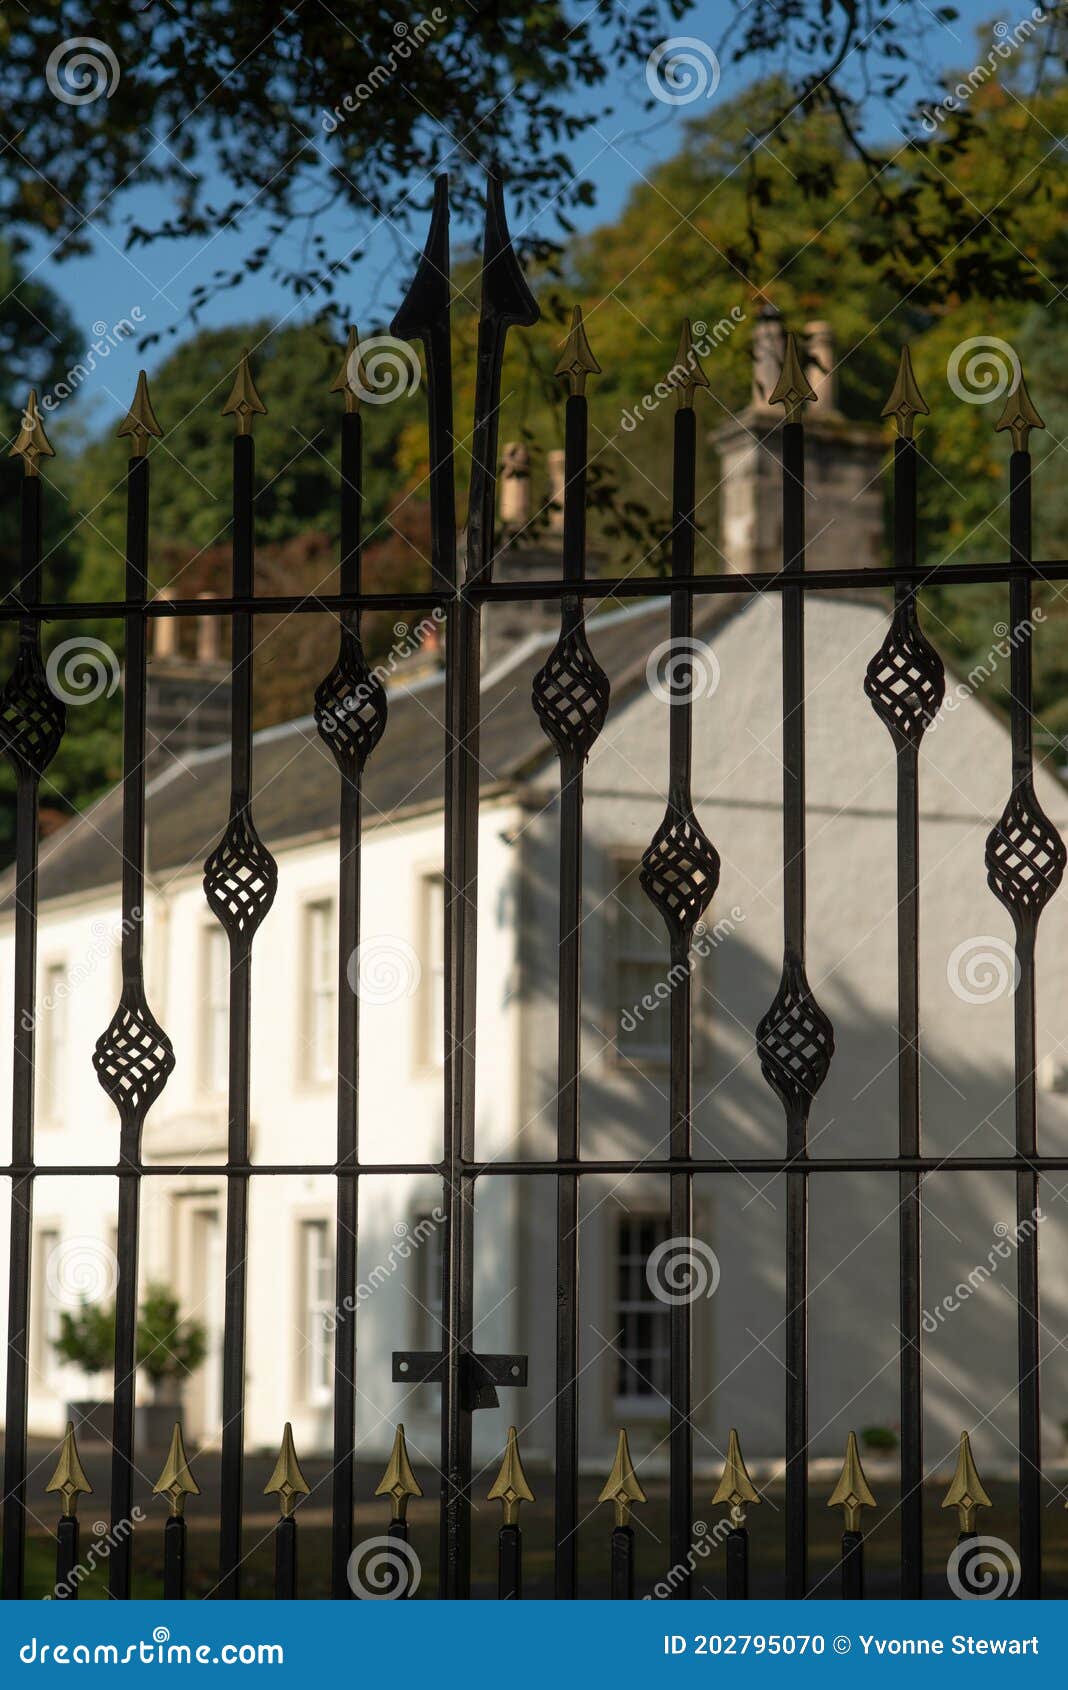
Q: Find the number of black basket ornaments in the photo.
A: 9